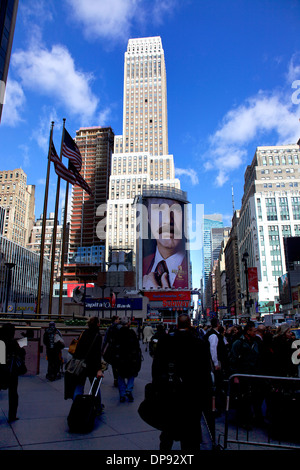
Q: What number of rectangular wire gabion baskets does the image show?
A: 0